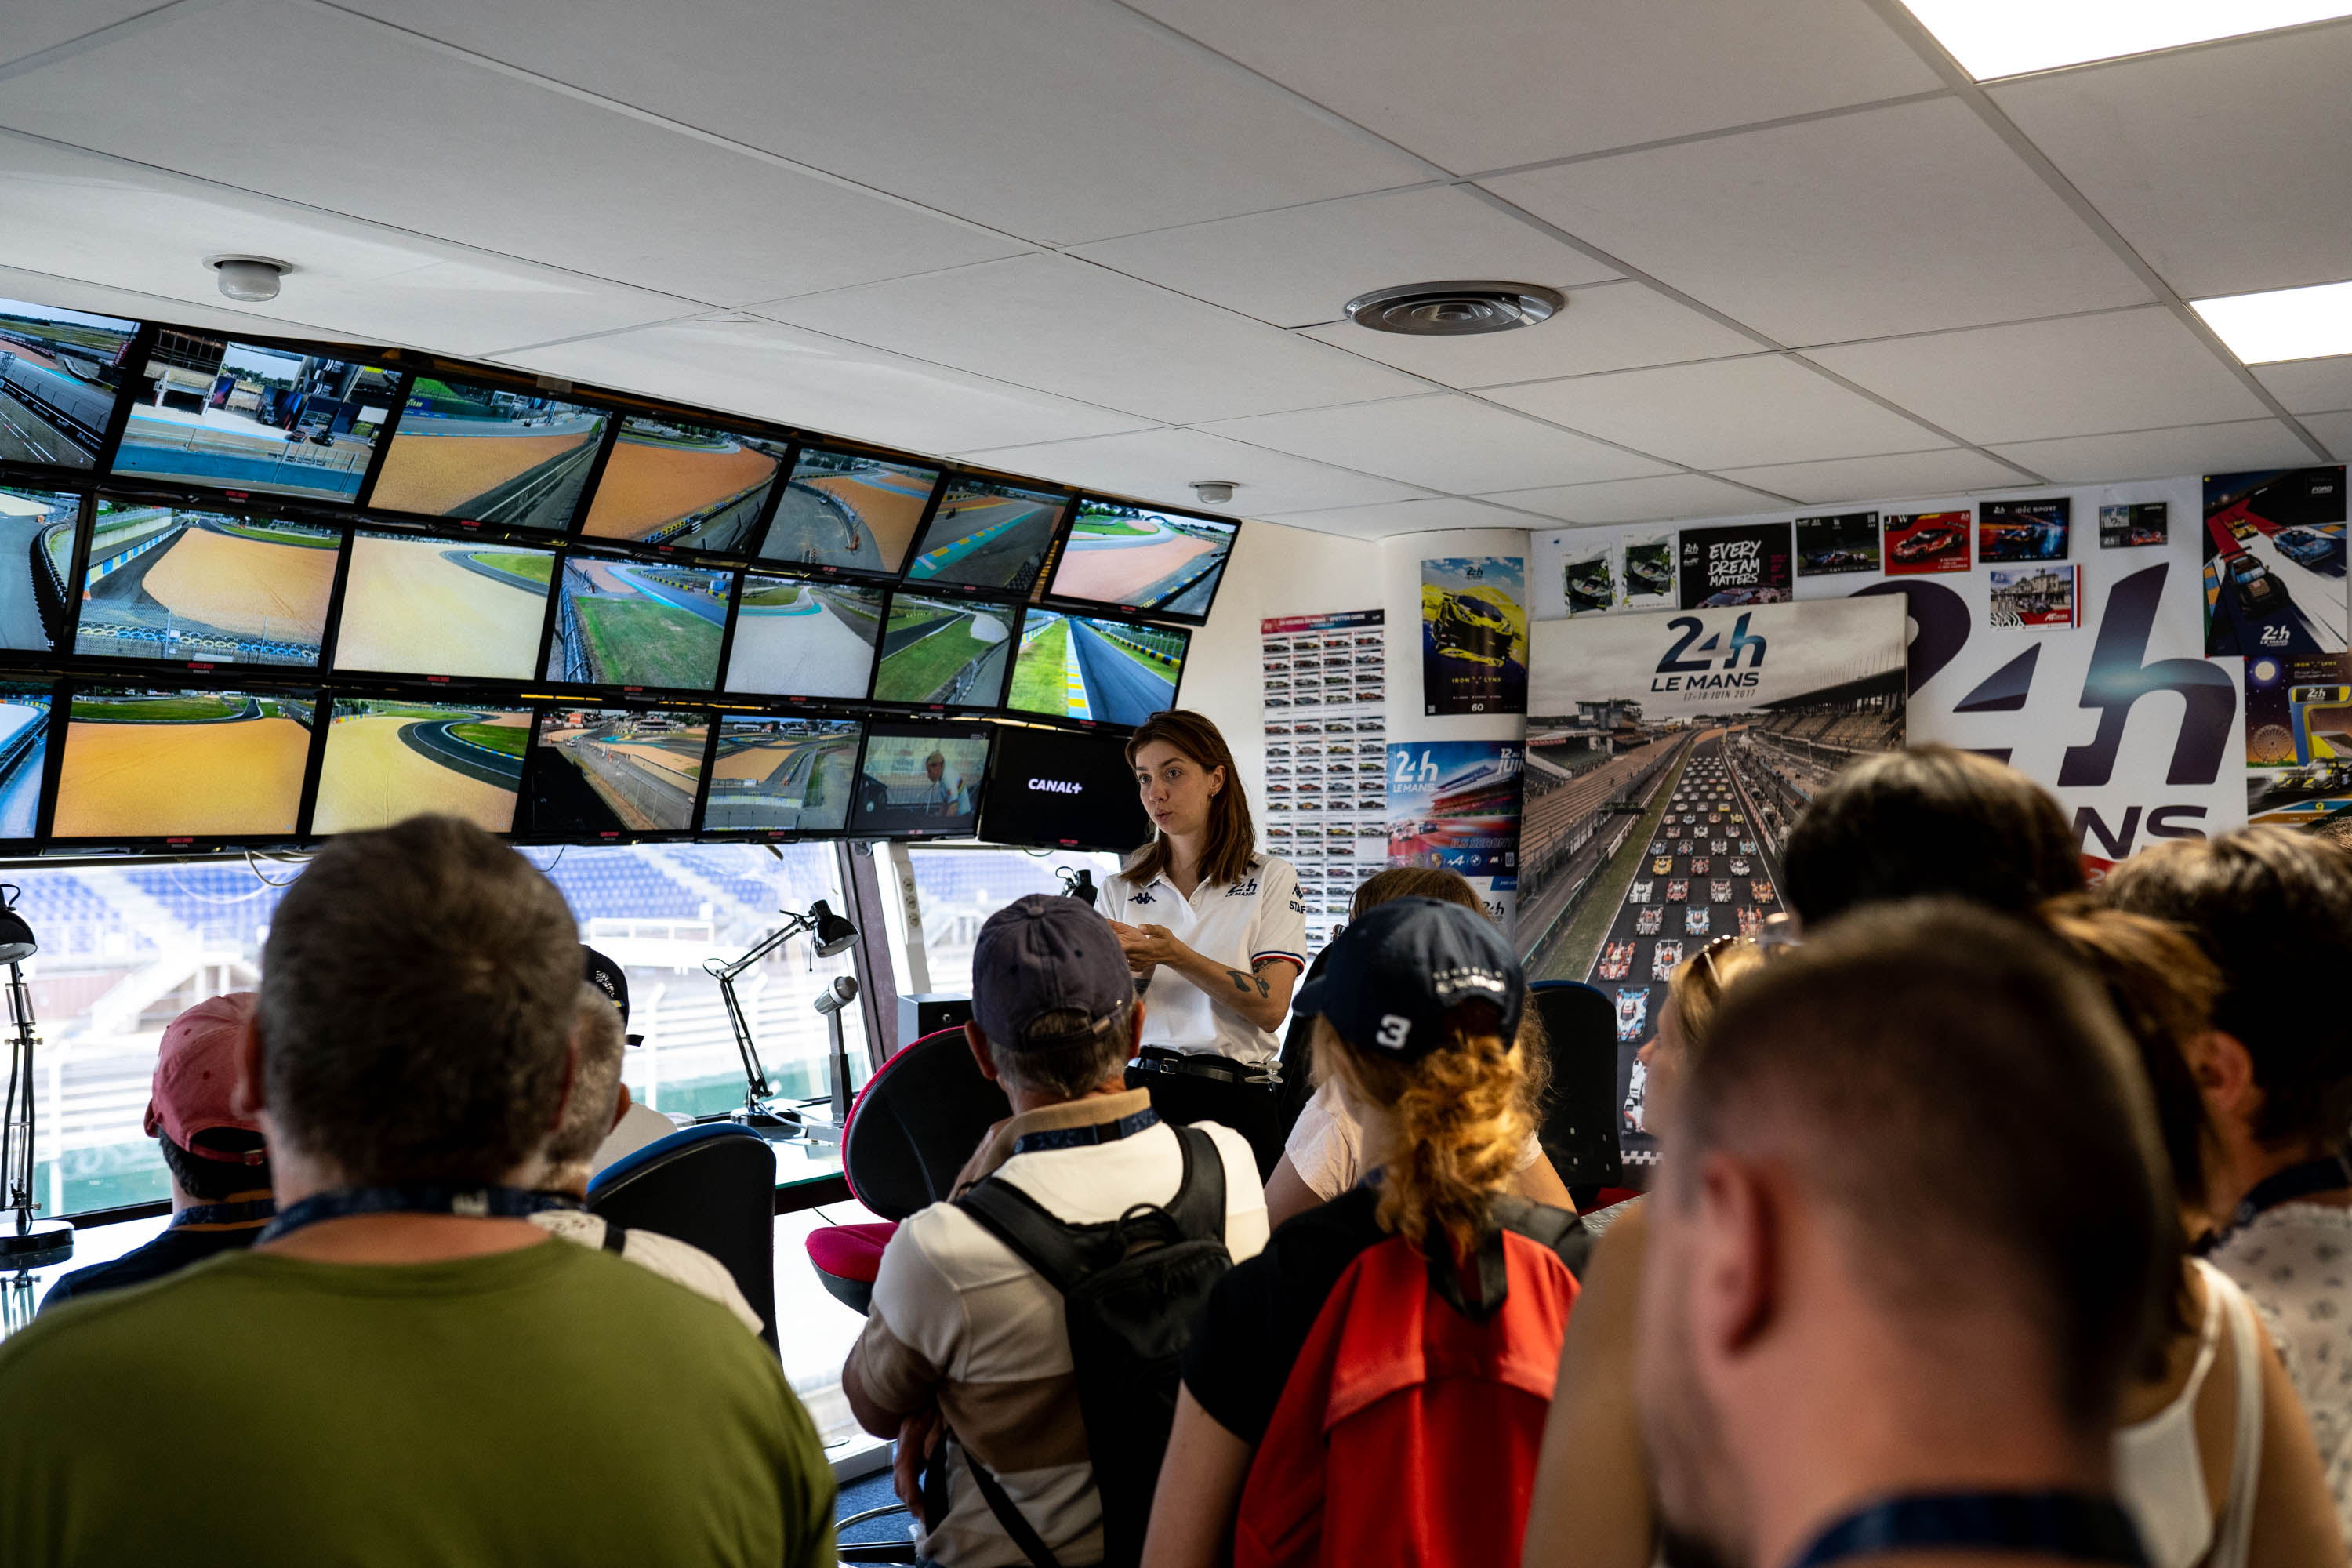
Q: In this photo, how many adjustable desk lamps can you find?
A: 3